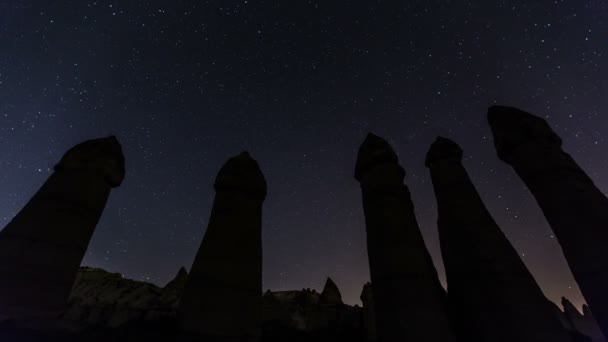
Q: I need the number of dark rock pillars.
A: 5